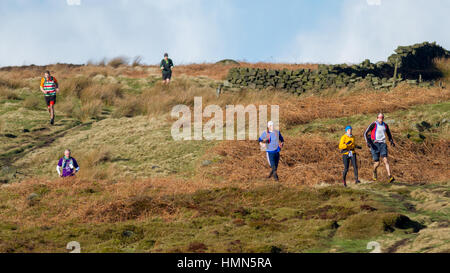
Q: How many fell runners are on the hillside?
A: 6